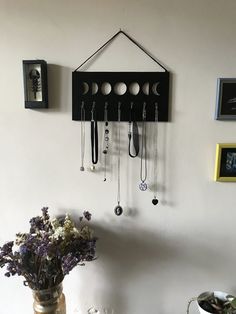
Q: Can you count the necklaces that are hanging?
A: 7